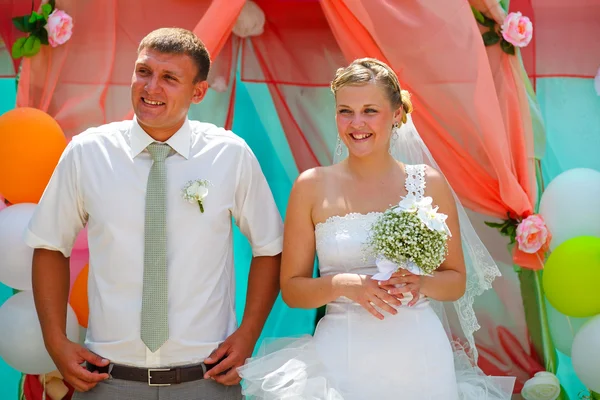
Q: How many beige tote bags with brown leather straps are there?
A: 0